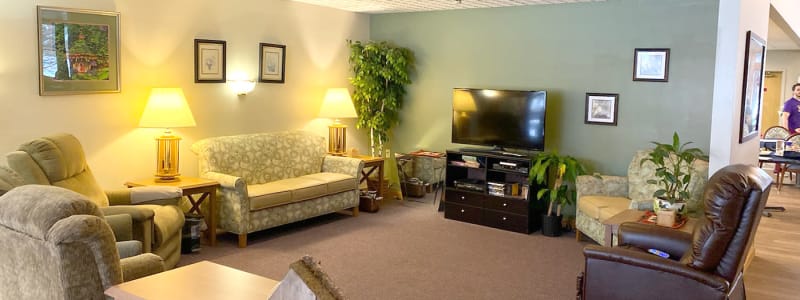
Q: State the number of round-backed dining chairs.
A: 2